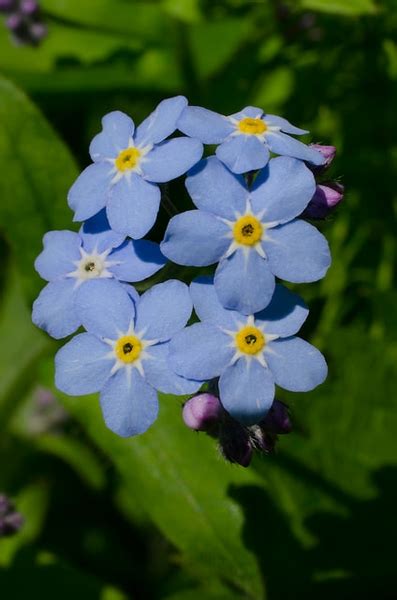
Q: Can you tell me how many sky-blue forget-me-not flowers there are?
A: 6